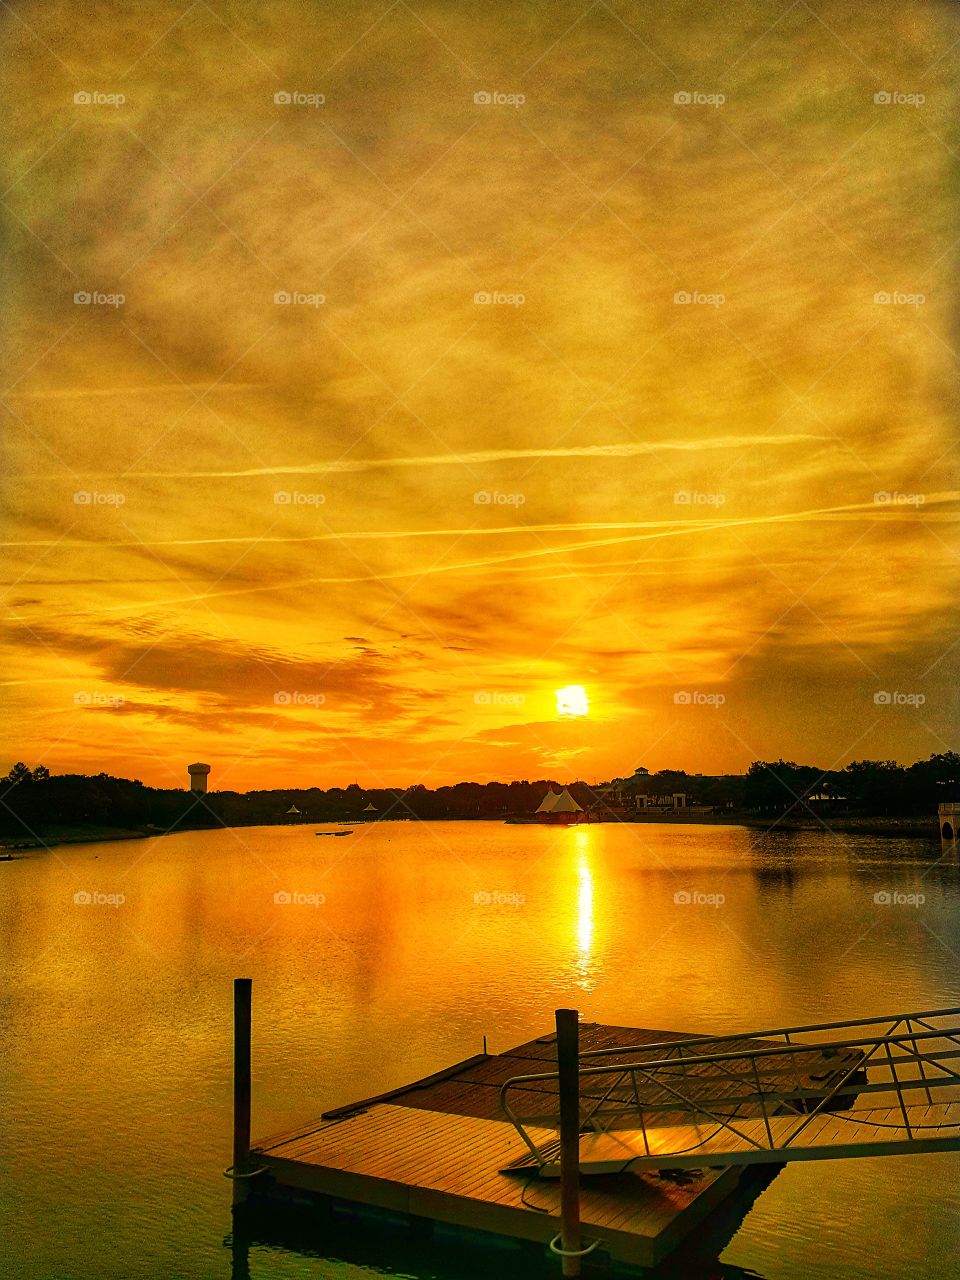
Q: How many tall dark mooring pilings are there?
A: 2